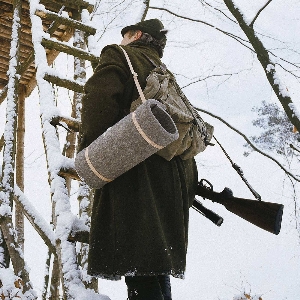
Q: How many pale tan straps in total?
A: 3